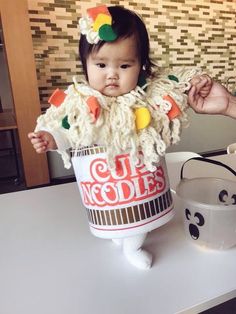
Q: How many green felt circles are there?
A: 3